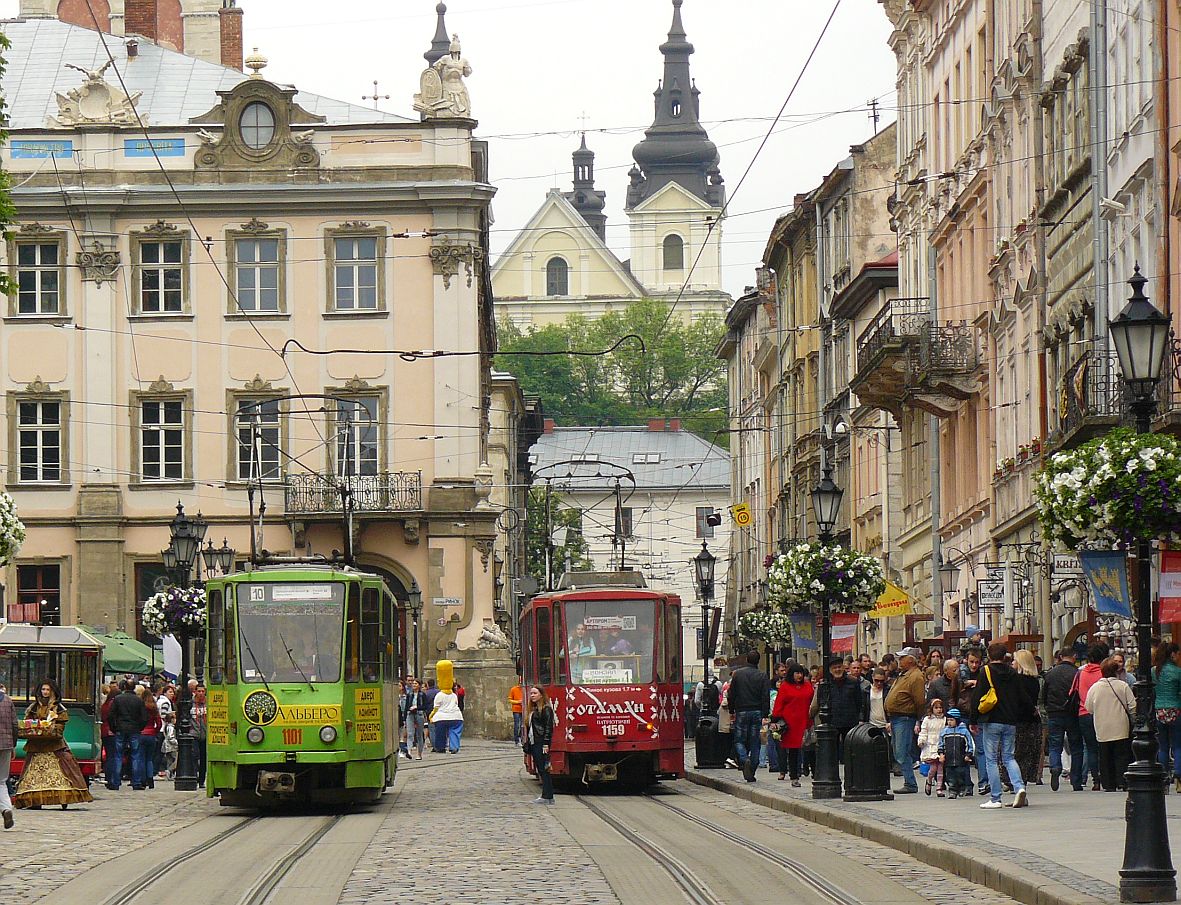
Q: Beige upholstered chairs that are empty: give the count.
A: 0